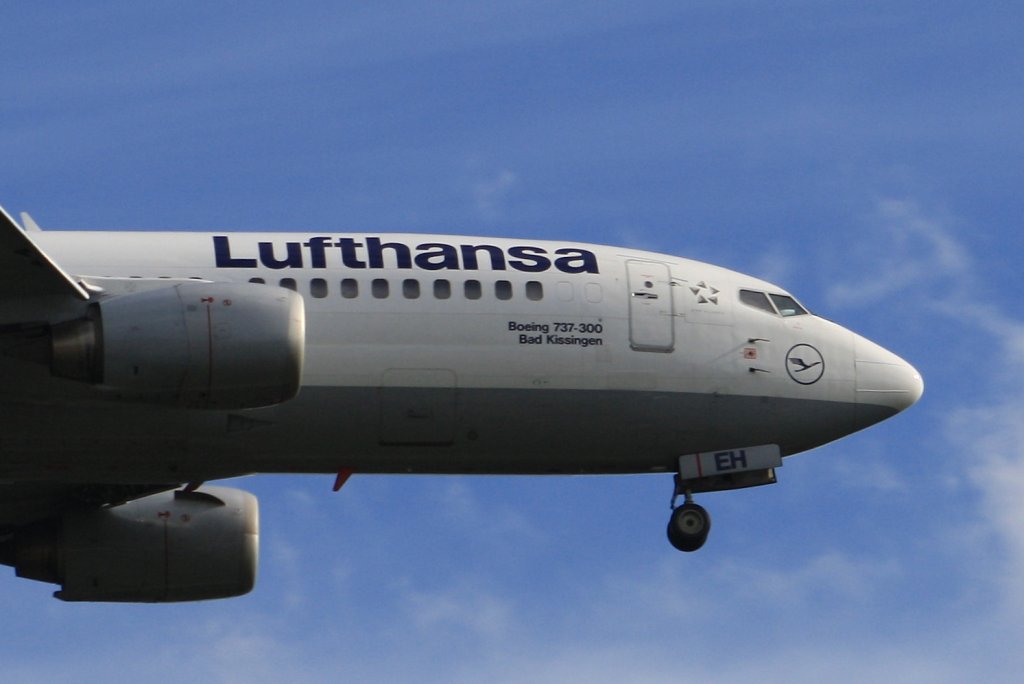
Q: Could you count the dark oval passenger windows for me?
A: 10